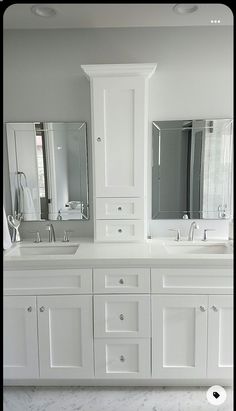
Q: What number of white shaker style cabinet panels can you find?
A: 12